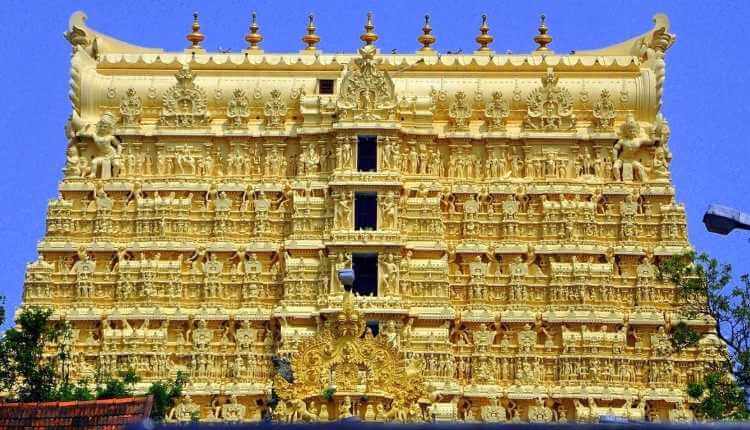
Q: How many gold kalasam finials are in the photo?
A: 7